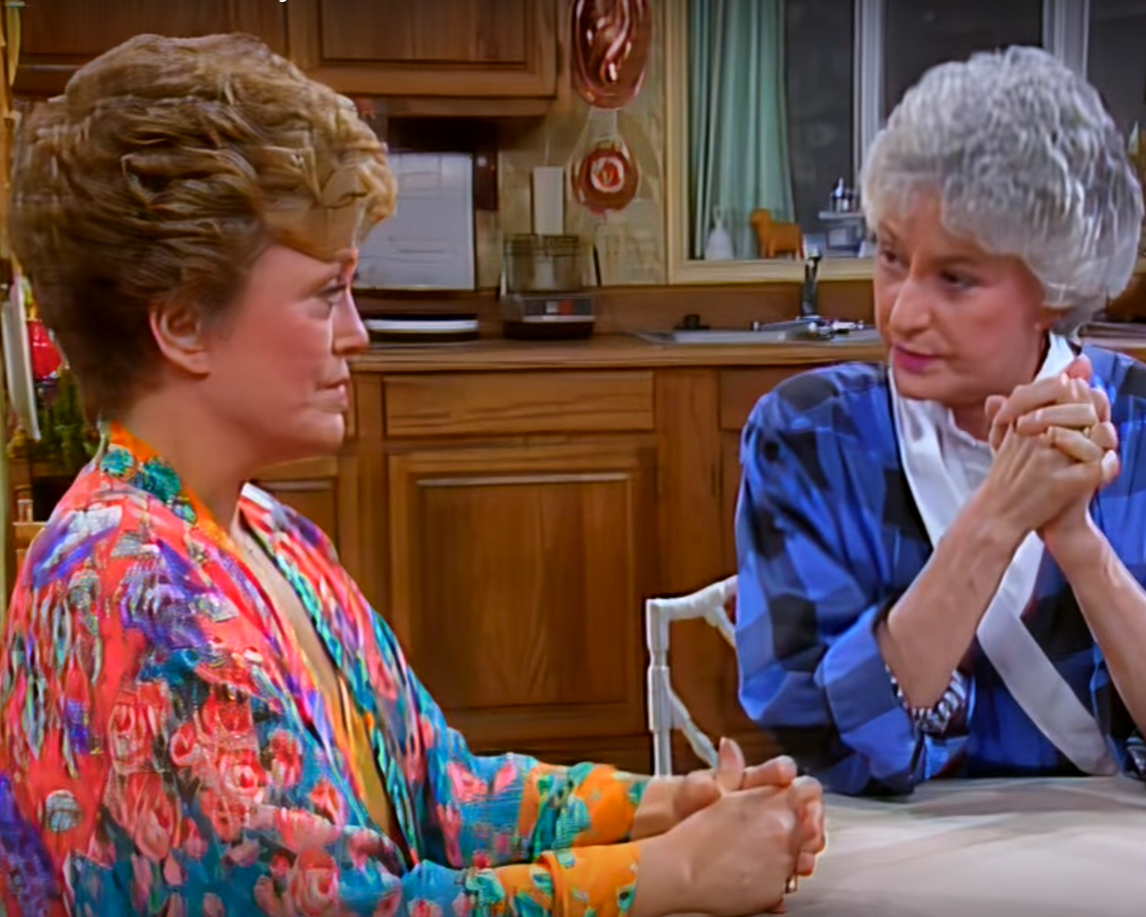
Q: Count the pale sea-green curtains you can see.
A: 1